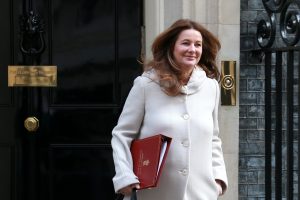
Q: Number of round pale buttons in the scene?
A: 3